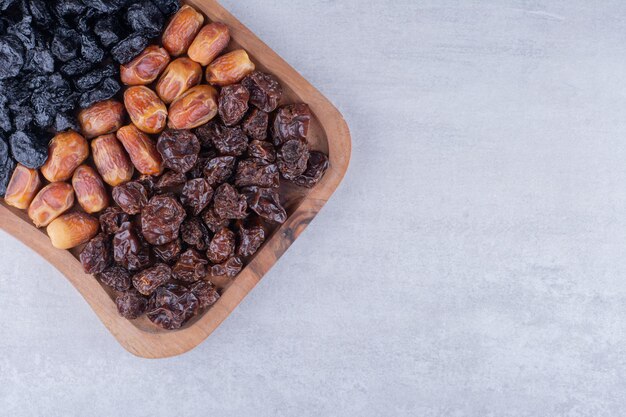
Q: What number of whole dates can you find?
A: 15